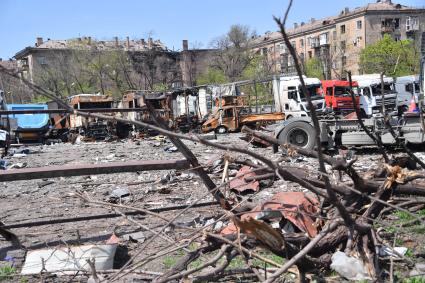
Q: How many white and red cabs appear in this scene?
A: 4